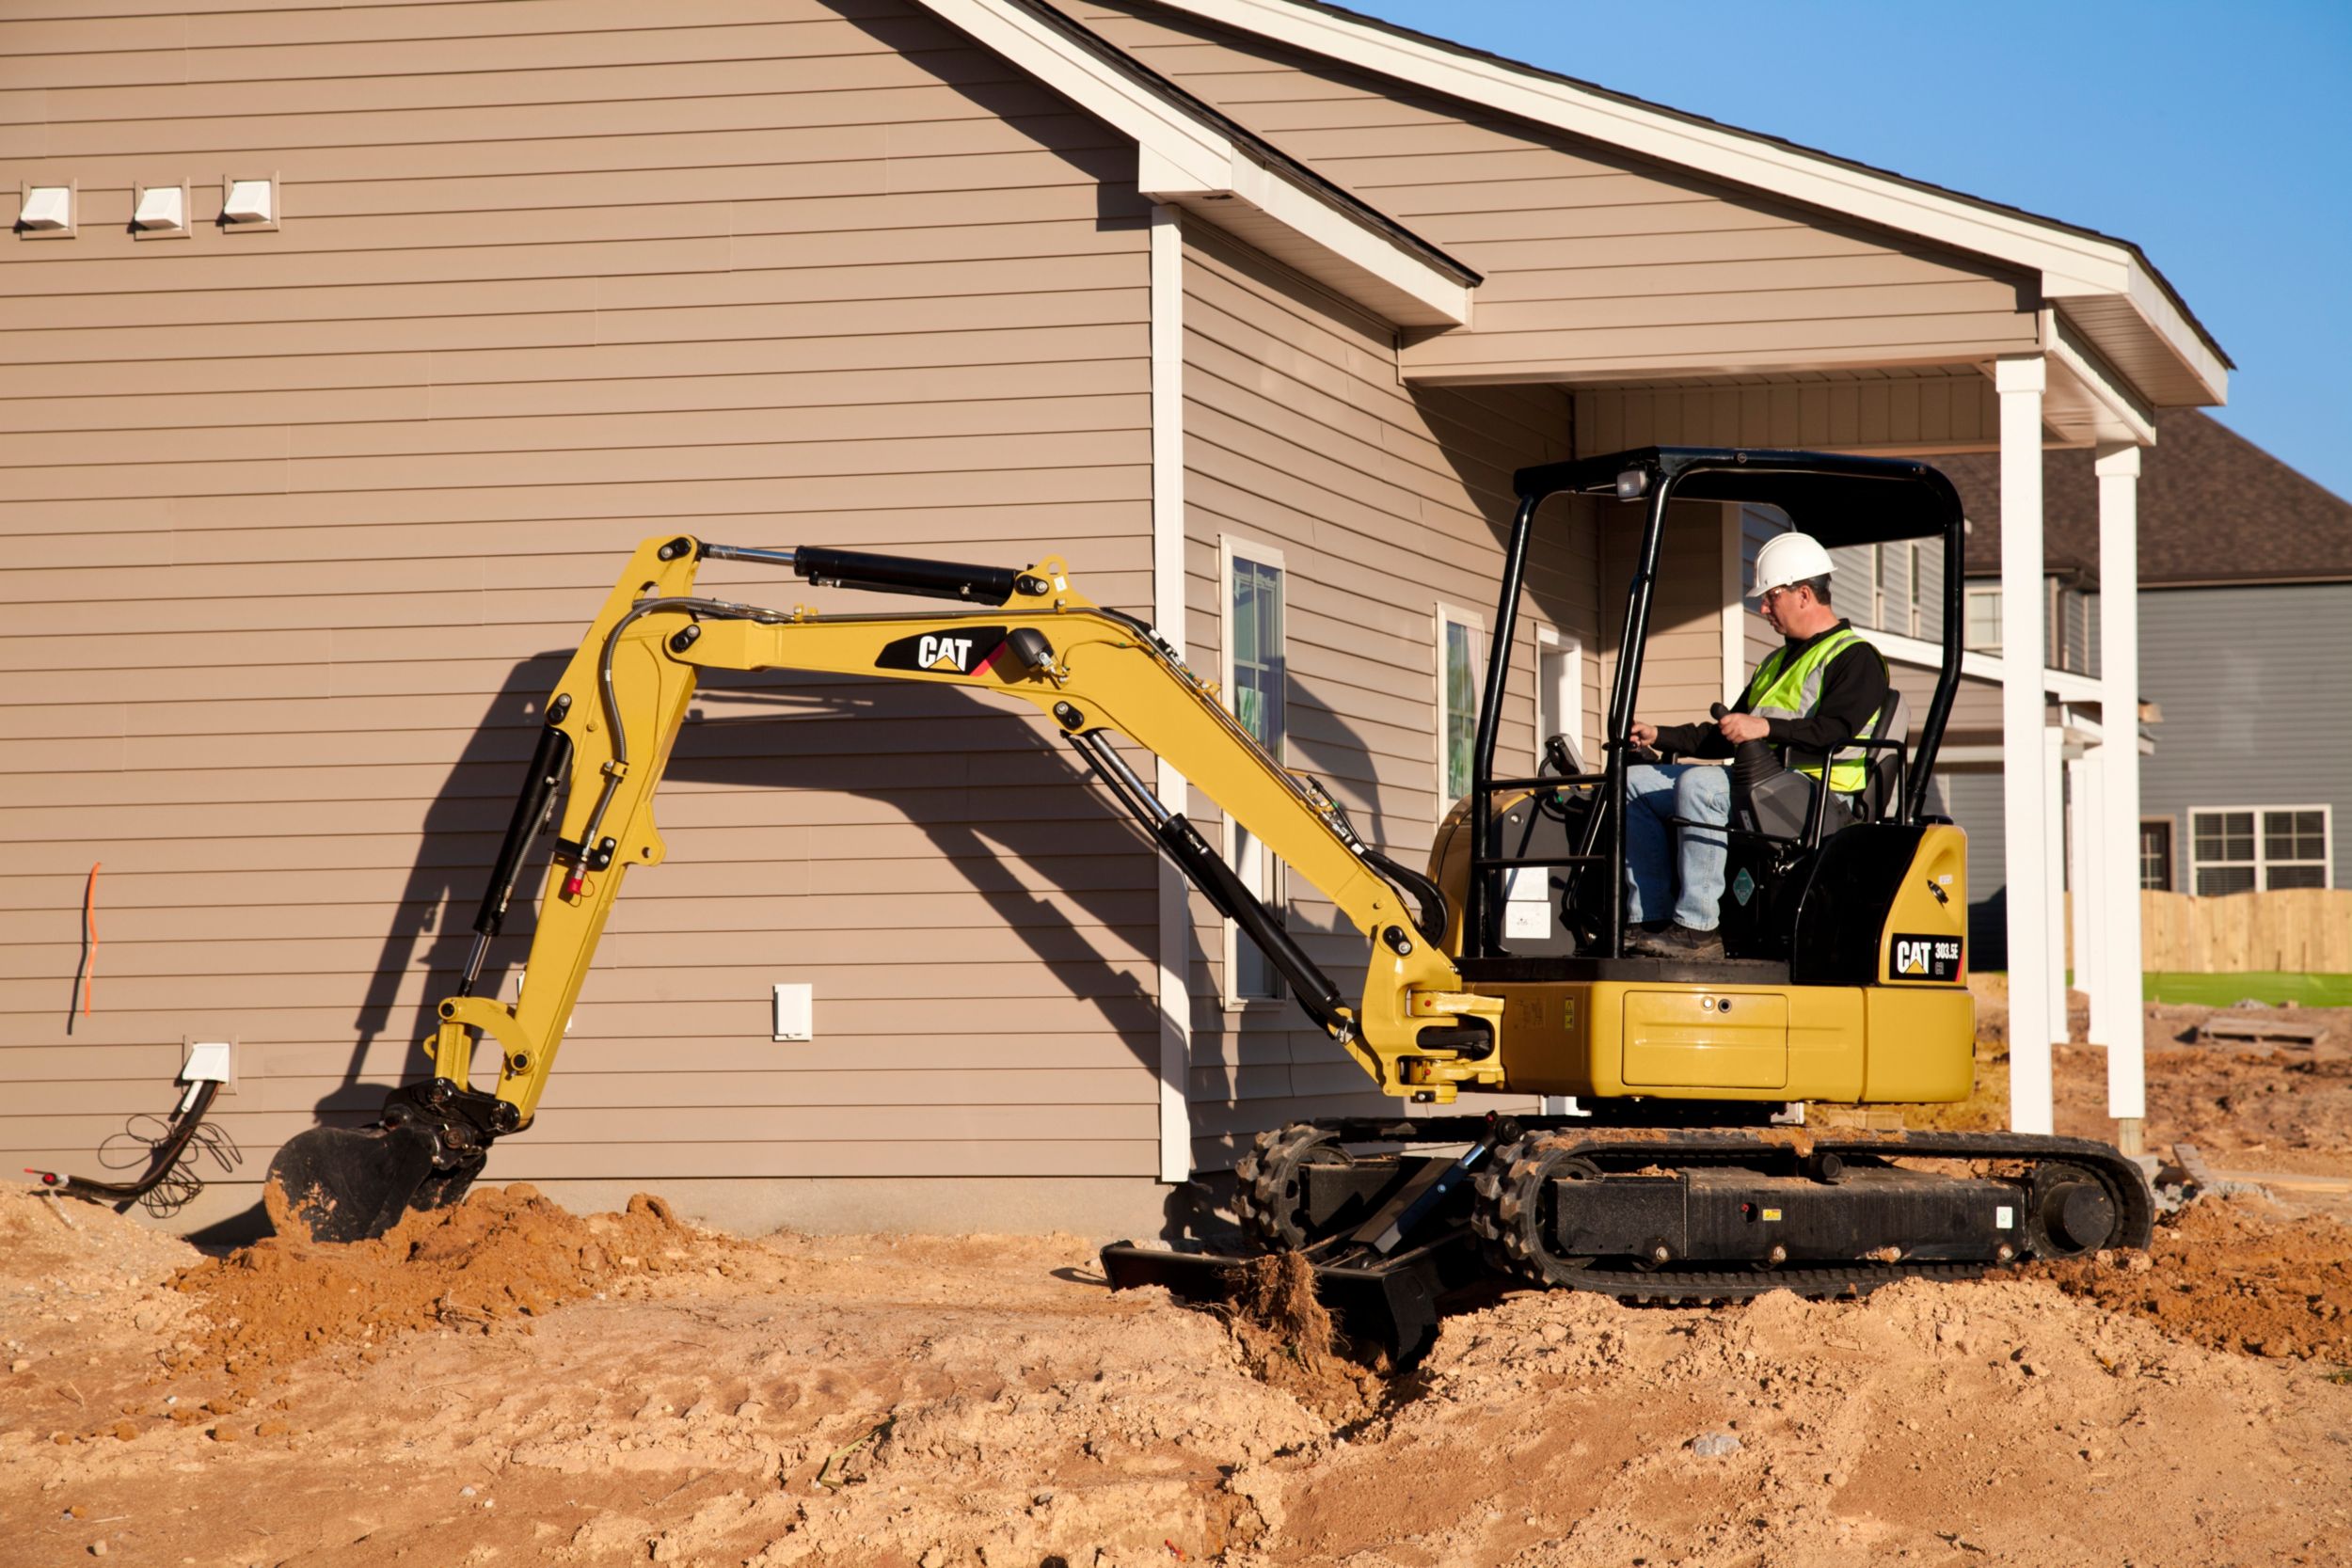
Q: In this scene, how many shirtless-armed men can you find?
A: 0